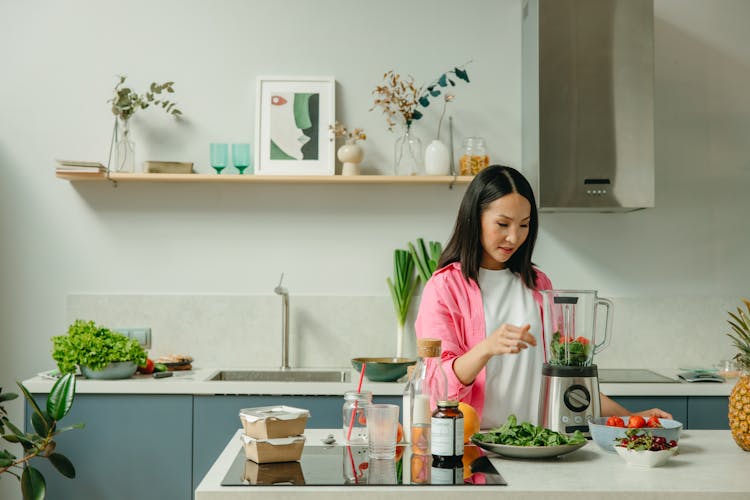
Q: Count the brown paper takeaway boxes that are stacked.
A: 2